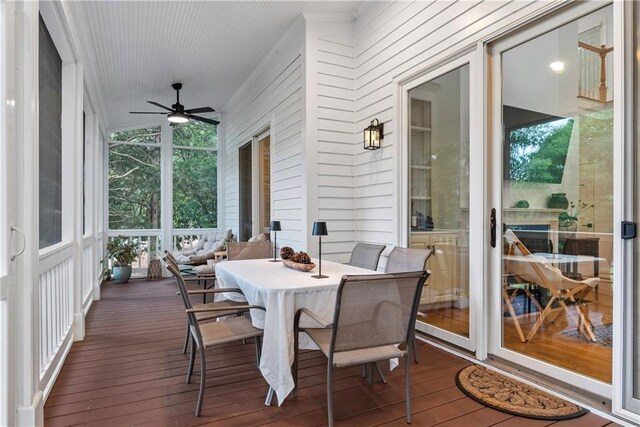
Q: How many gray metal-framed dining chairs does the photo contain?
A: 6